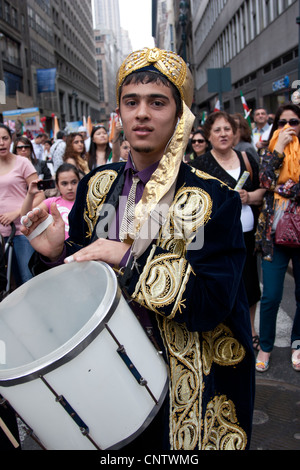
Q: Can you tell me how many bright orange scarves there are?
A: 1